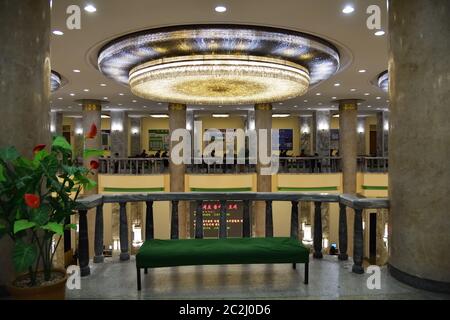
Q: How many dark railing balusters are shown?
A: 13